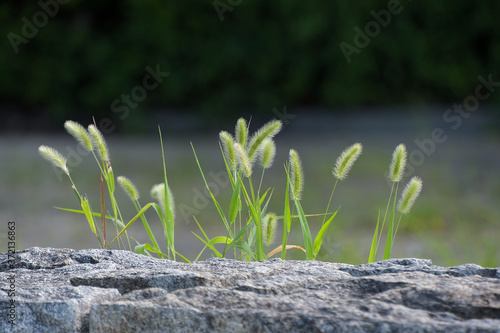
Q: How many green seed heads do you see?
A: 15